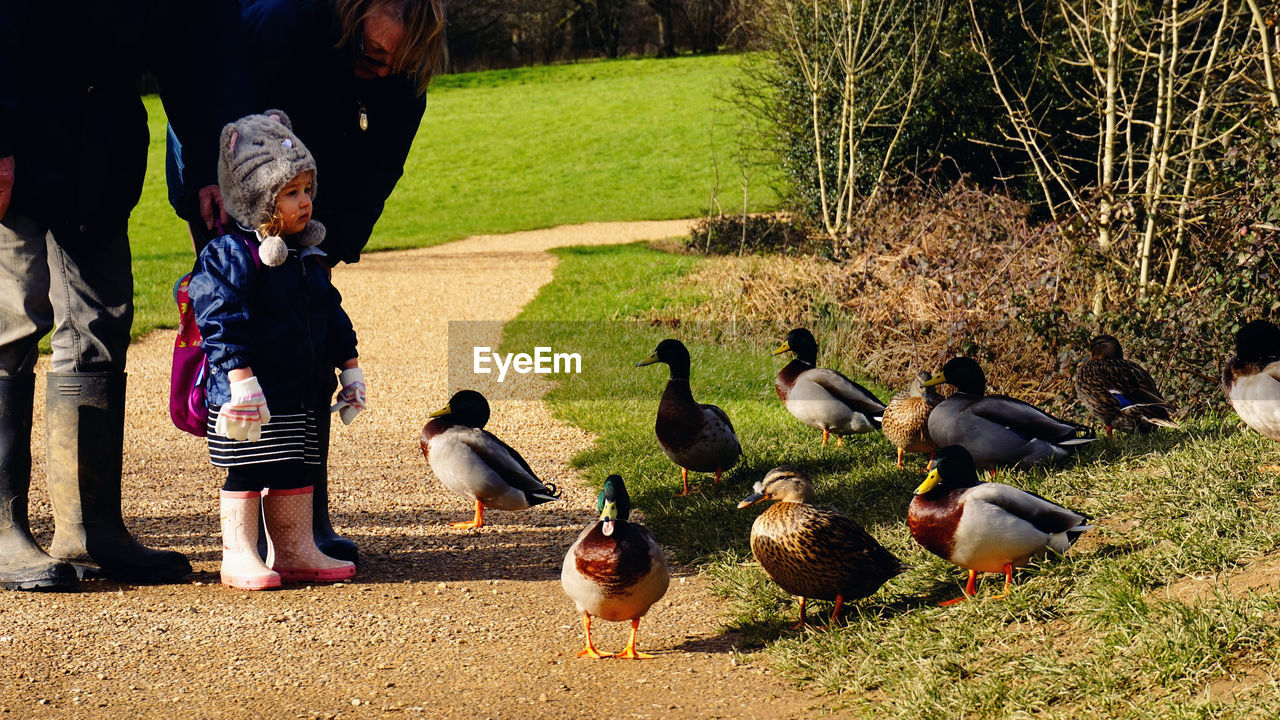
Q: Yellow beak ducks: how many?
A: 6